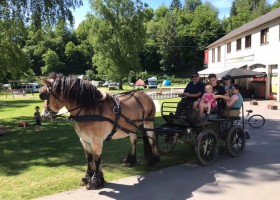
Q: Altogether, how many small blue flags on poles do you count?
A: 0